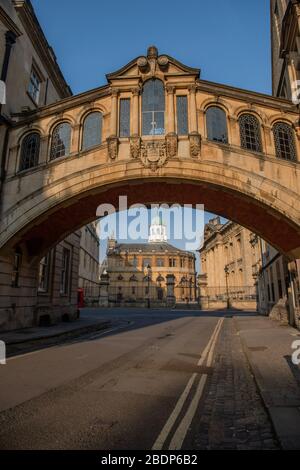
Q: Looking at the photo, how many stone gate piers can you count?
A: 3